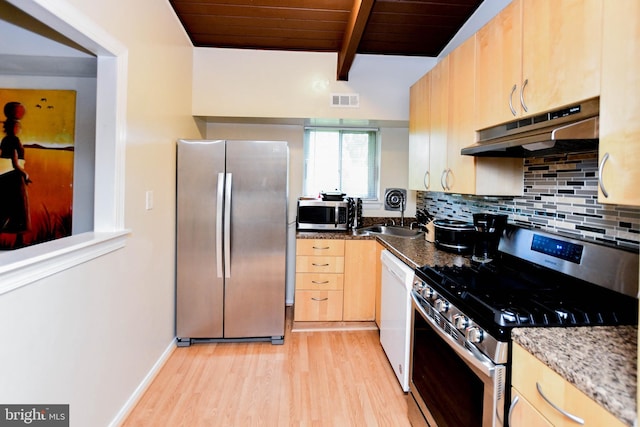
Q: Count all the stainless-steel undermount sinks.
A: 1